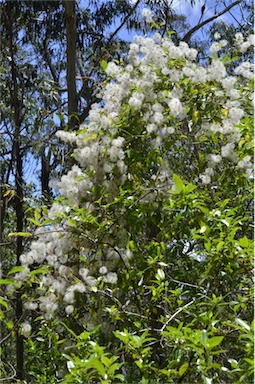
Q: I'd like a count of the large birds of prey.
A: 0